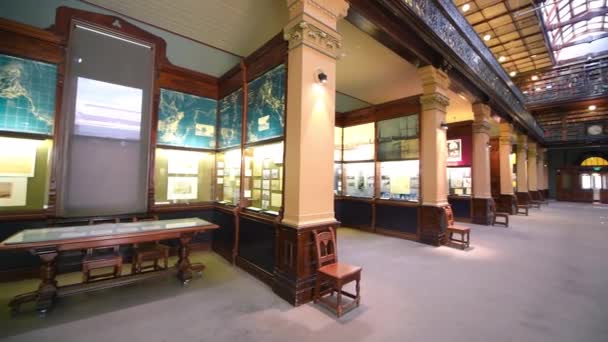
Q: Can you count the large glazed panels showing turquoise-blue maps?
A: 4